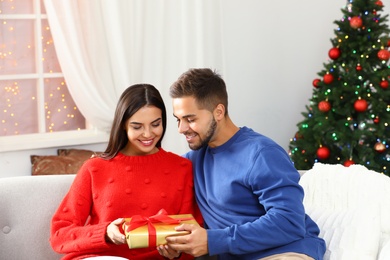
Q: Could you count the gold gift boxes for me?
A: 1